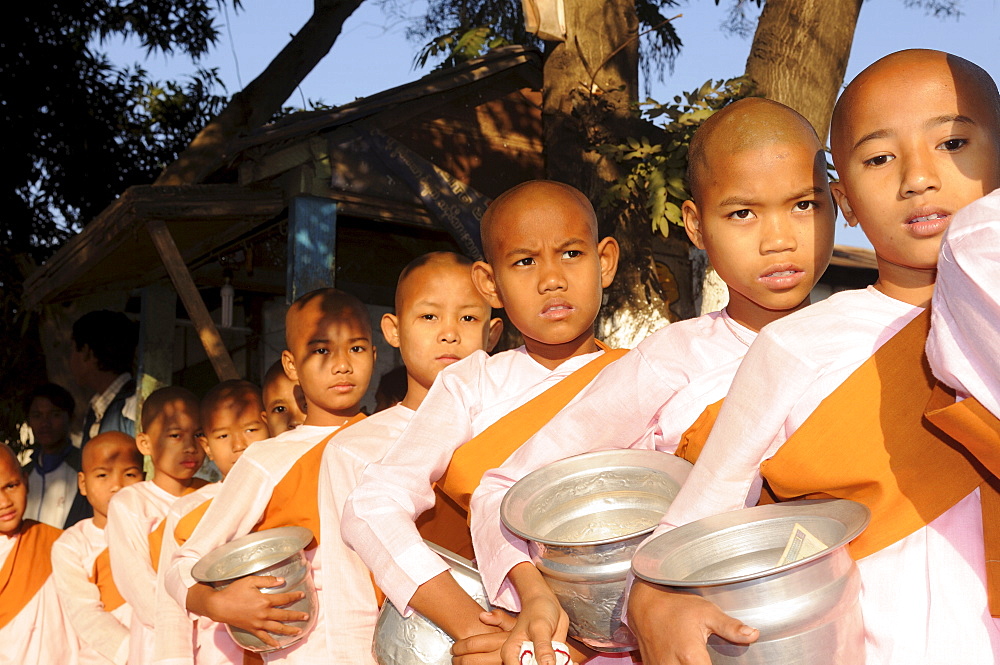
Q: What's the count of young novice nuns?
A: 10